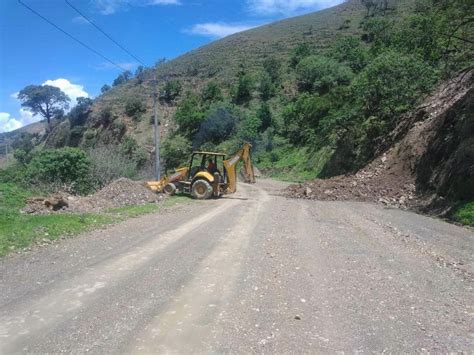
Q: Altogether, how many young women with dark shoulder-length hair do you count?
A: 0